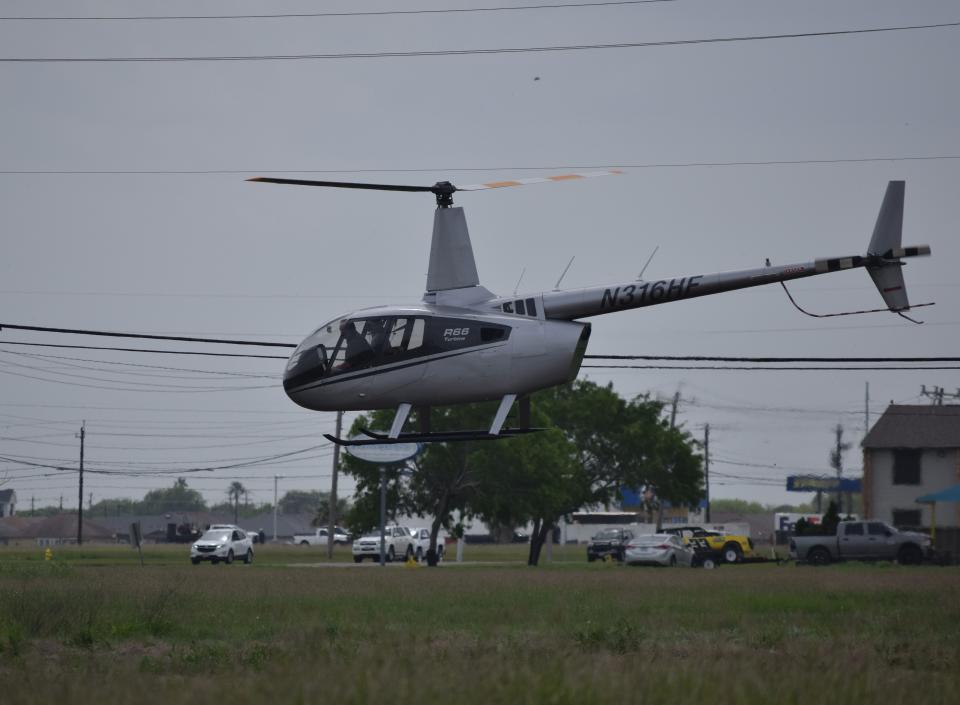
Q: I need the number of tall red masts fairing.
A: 0